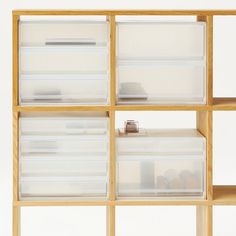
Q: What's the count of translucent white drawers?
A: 11